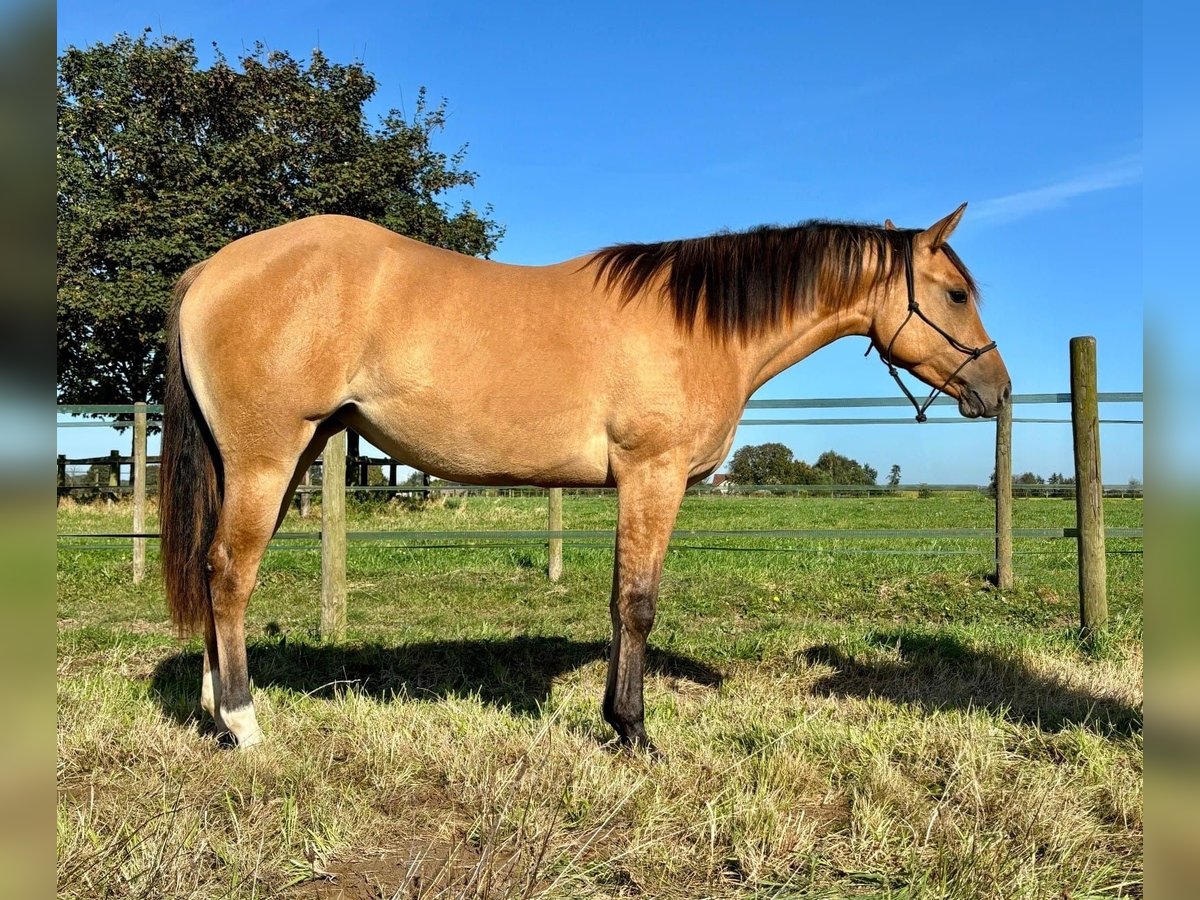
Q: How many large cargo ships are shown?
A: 0